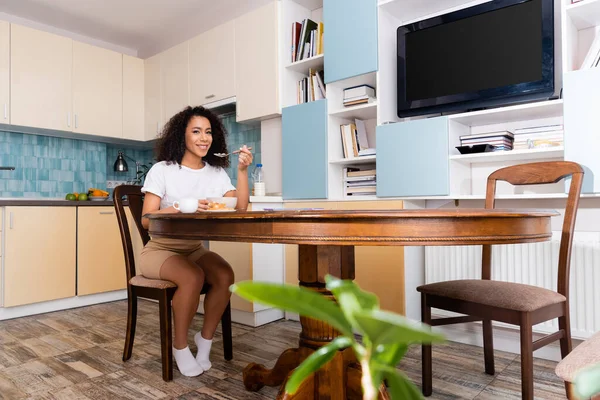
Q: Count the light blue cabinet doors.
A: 4